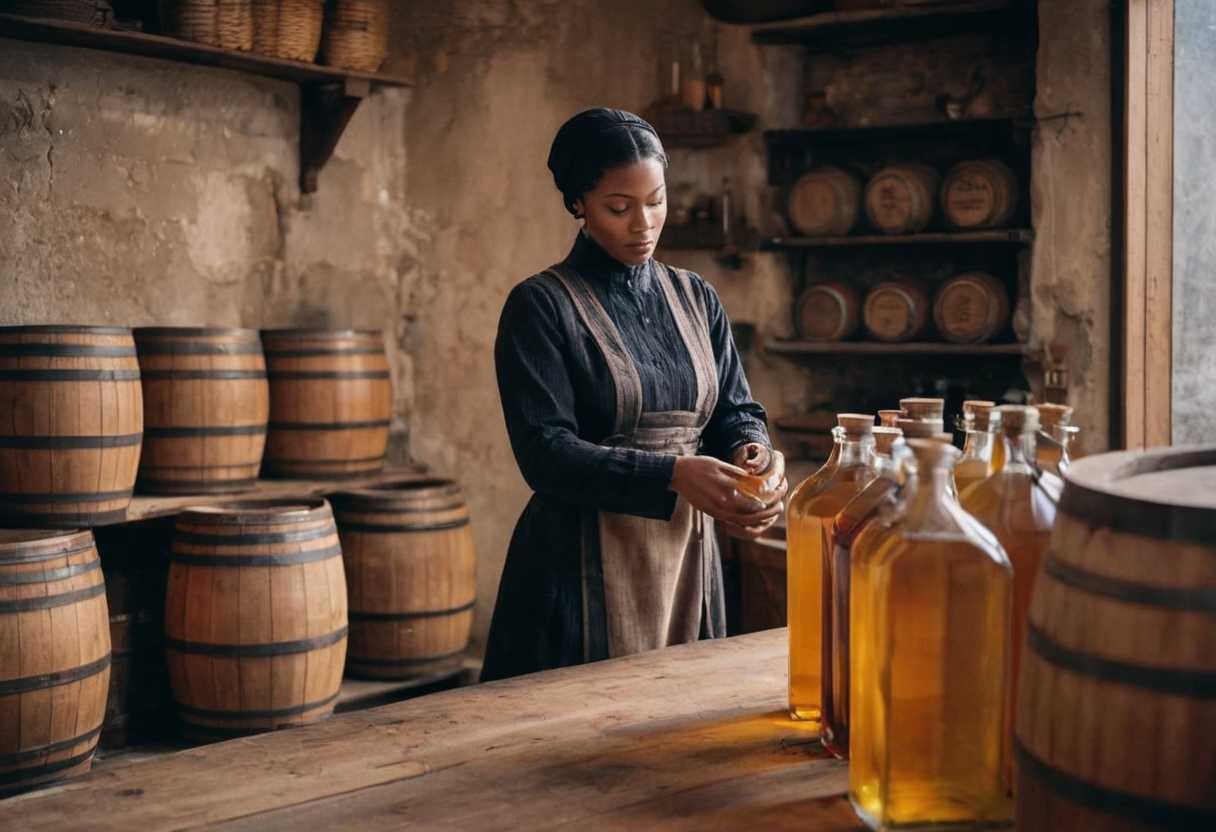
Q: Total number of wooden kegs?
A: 13